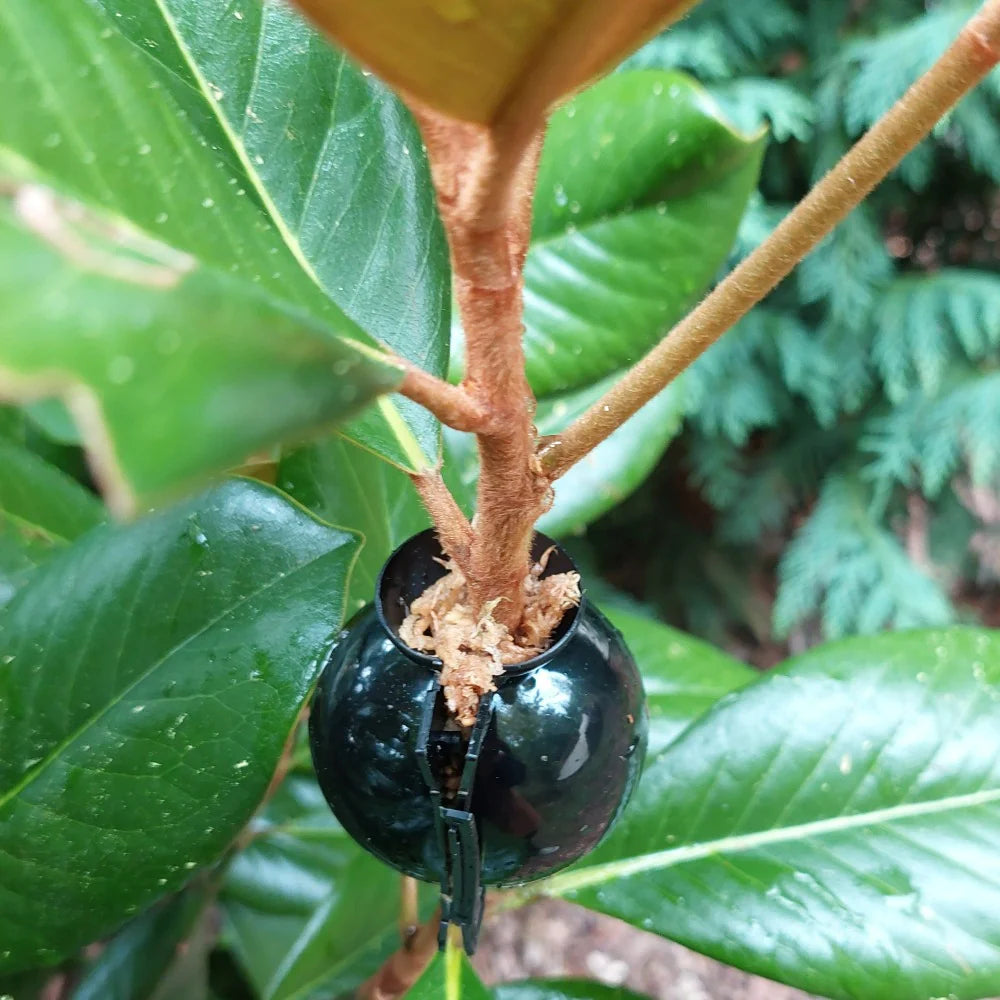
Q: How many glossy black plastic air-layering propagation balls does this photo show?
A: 1